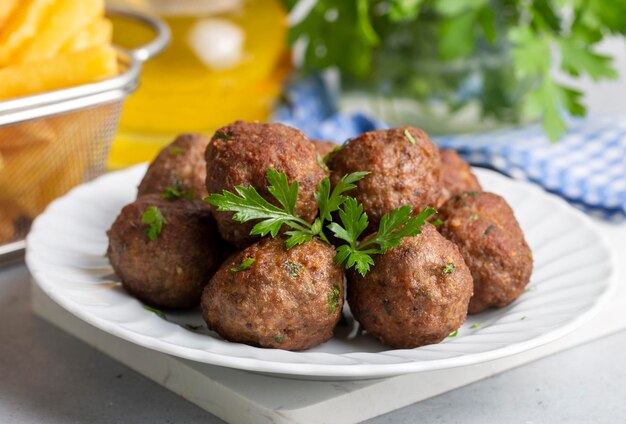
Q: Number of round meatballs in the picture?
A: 9